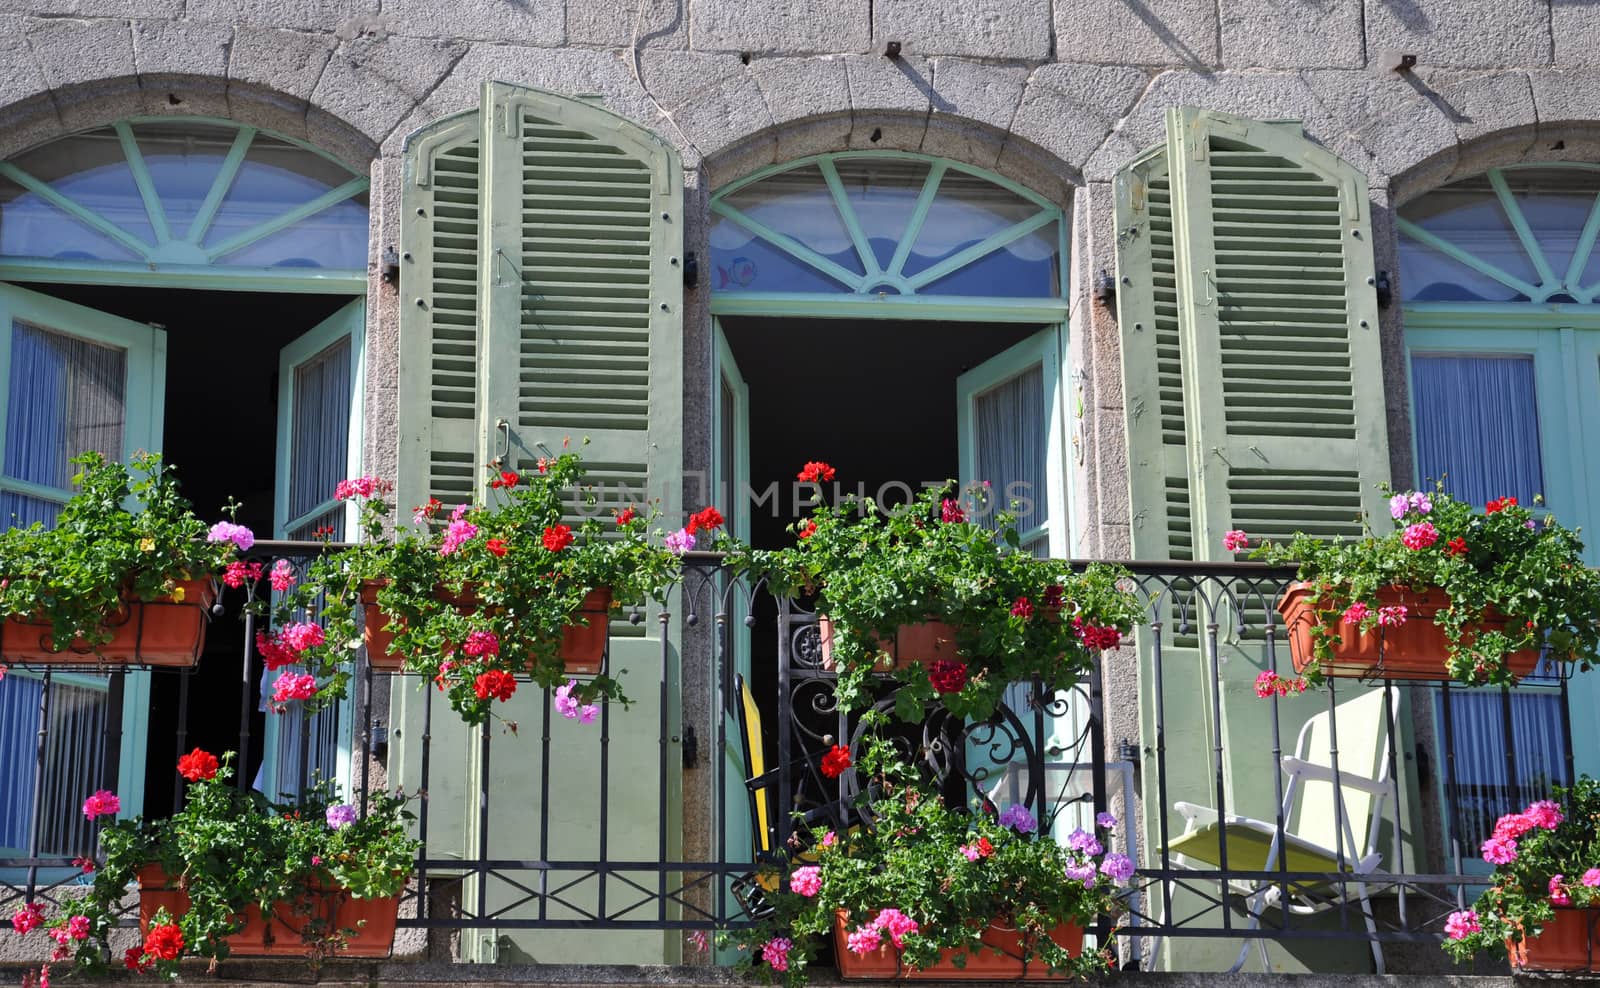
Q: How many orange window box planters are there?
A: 7